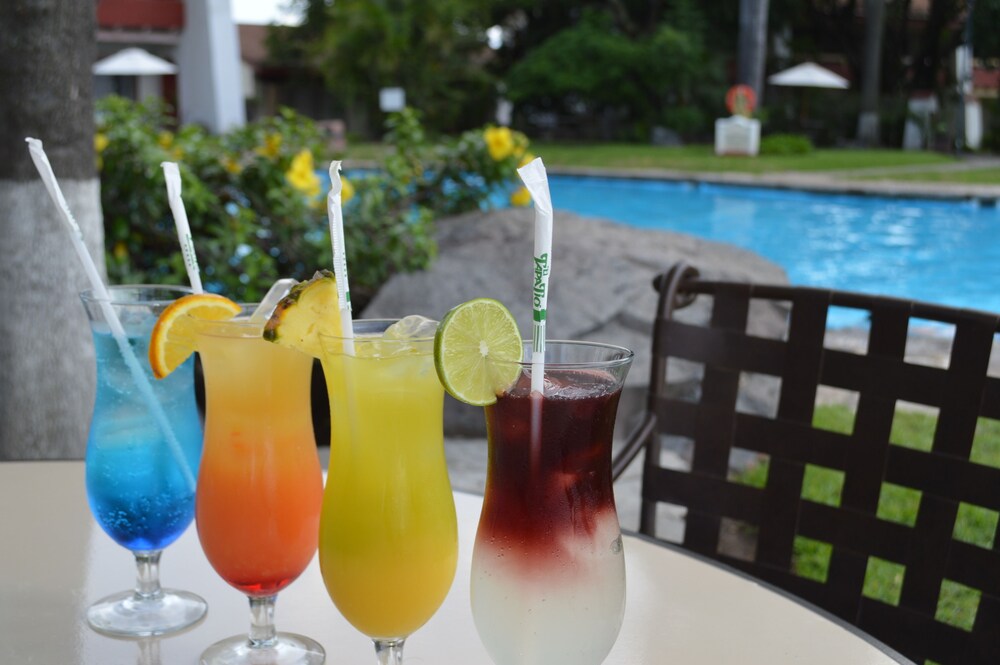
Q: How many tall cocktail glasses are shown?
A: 4